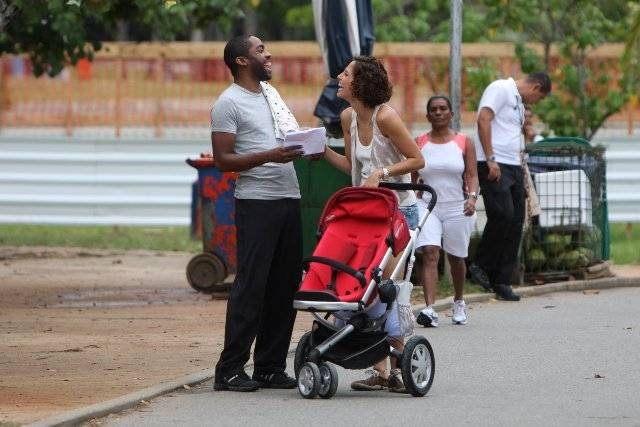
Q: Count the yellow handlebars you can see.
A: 0